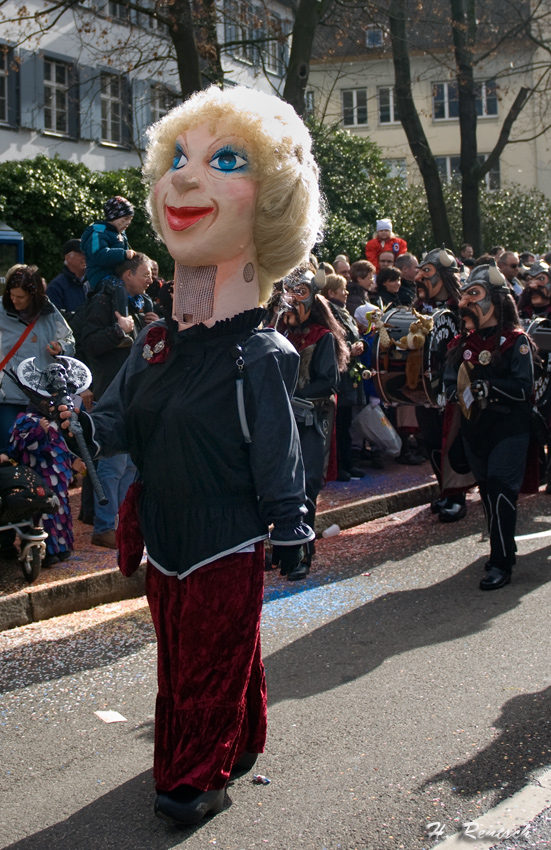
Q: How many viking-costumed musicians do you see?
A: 4